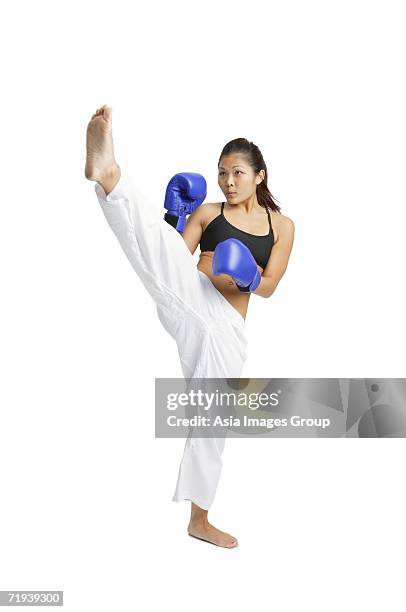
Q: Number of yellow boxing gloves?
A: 0